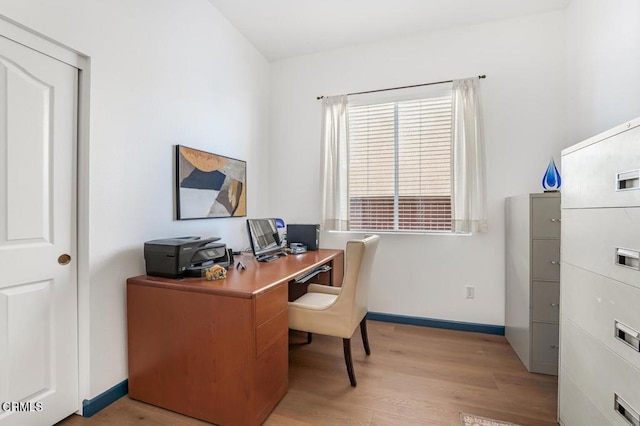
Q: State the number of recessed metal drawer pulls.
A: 4